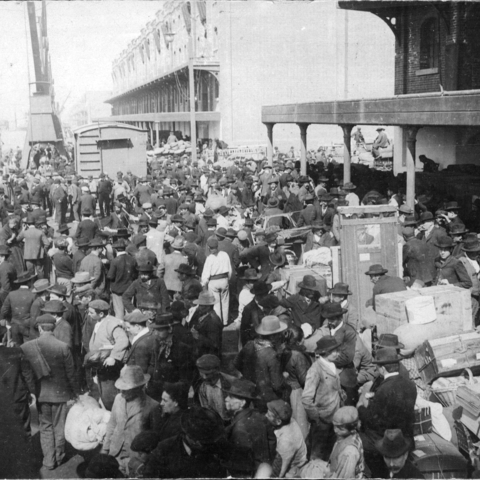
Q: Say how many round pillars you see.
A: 4